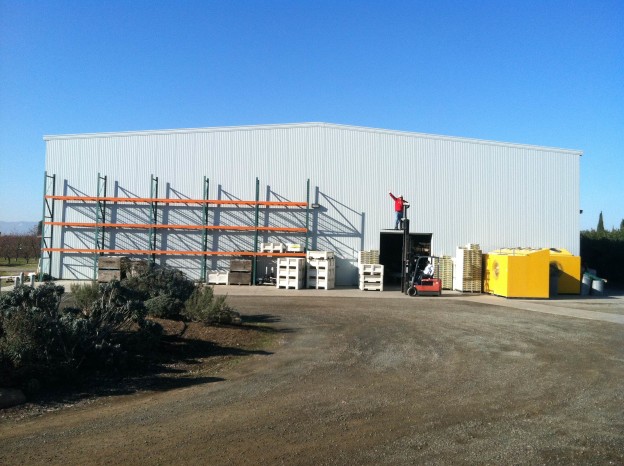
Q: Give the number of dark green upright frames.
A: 6